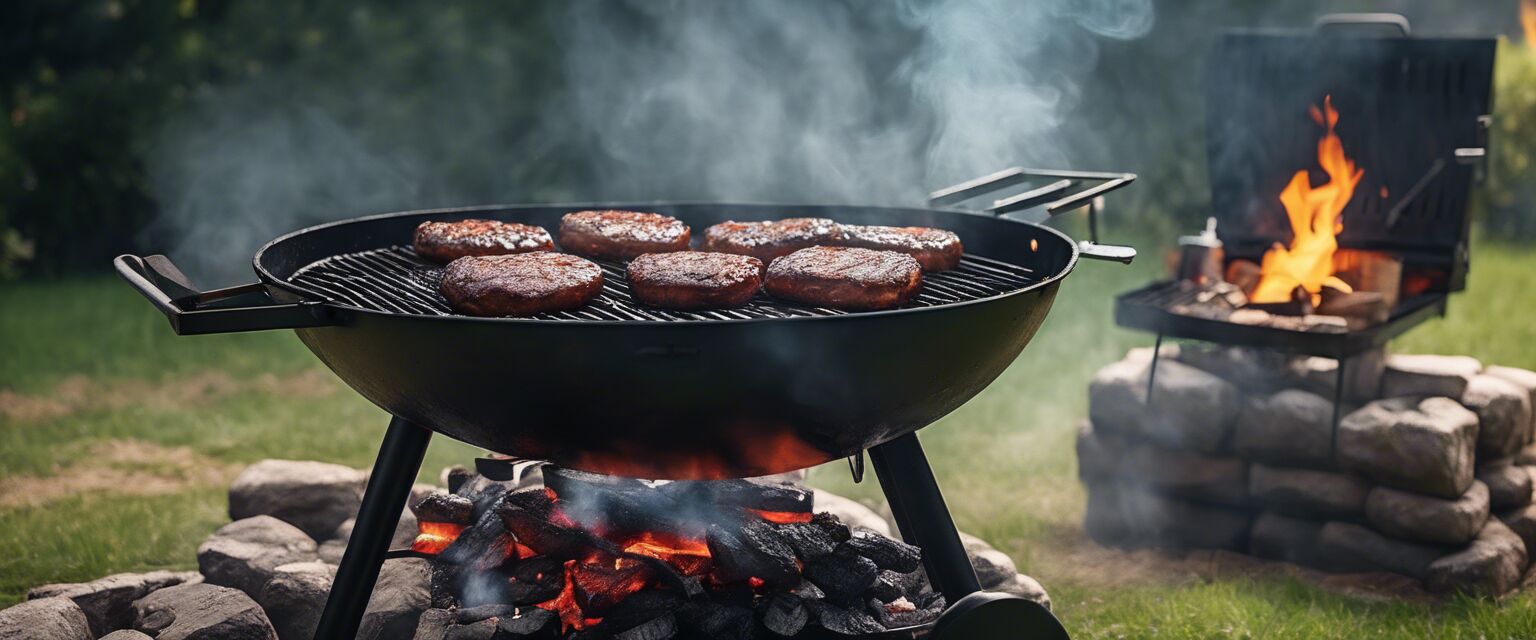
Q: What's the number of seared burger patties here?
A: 7